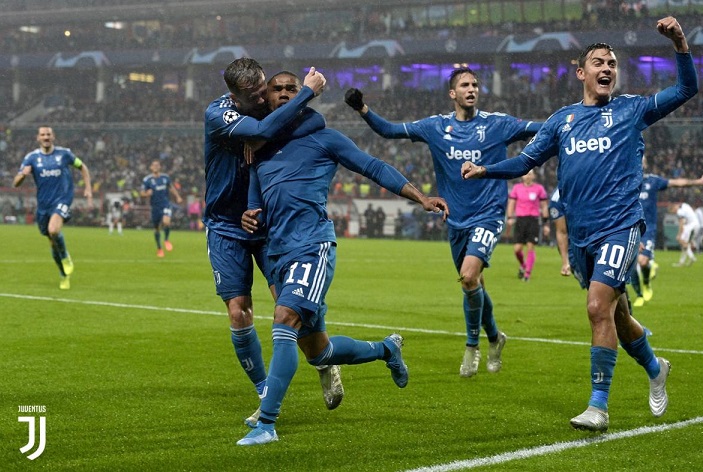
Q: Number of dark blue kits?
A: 8